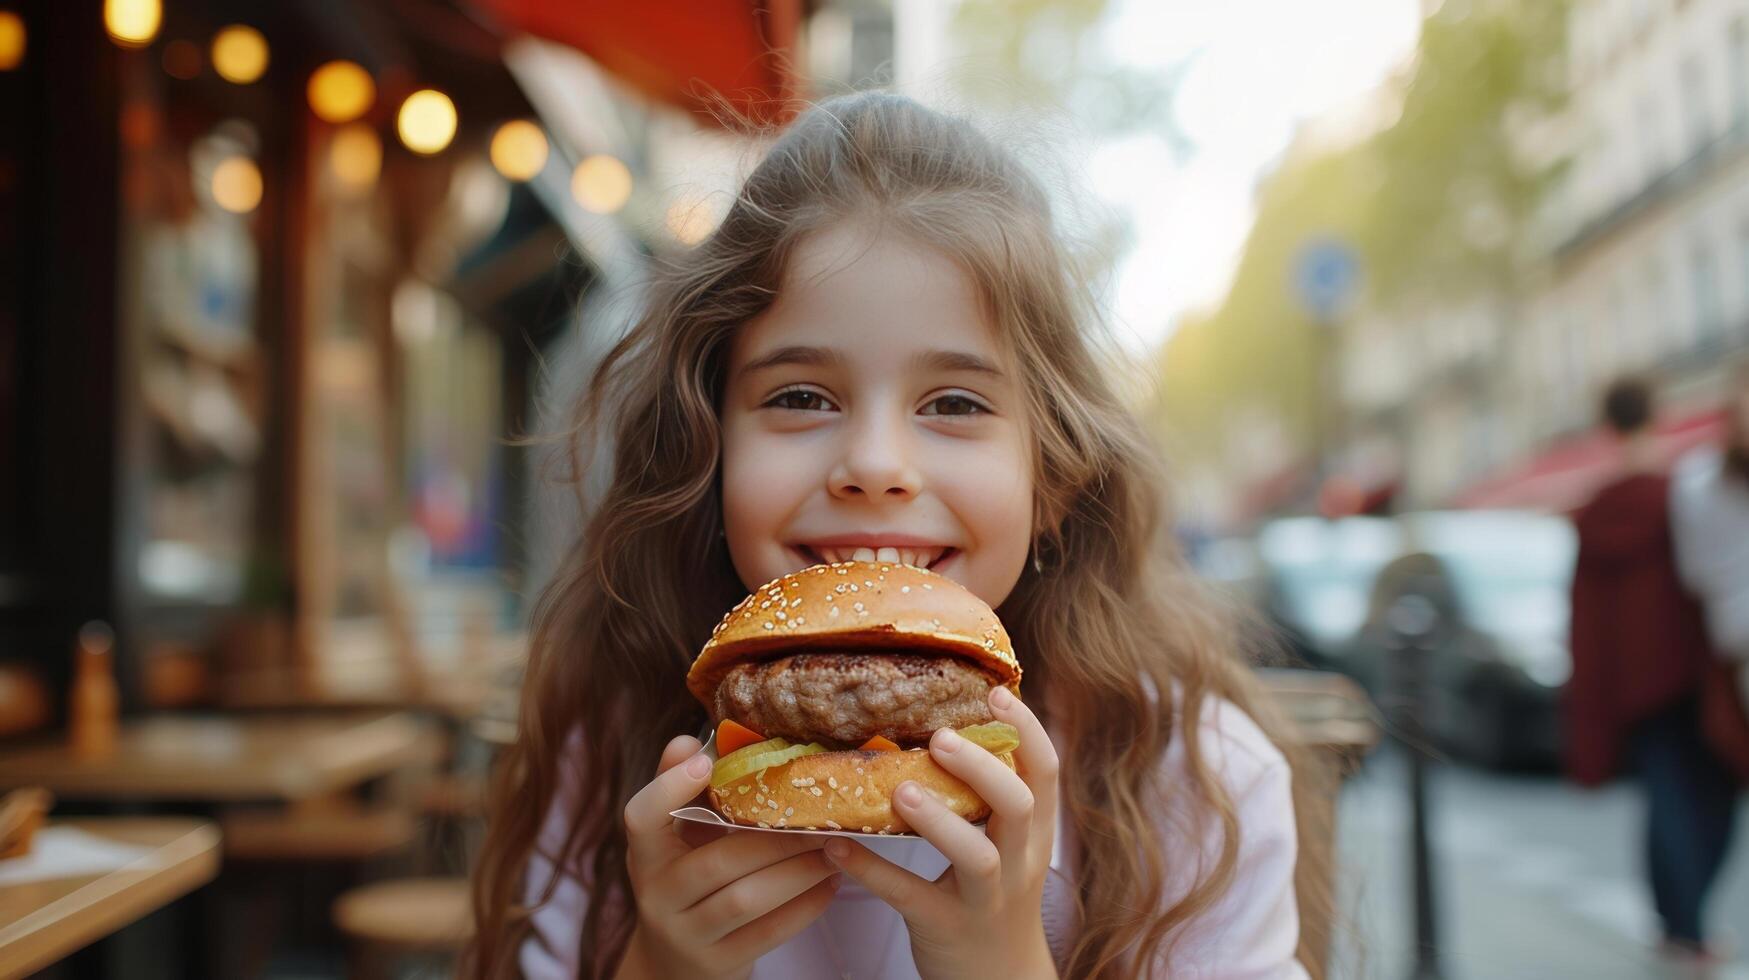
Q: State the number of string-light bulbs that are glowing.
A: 10